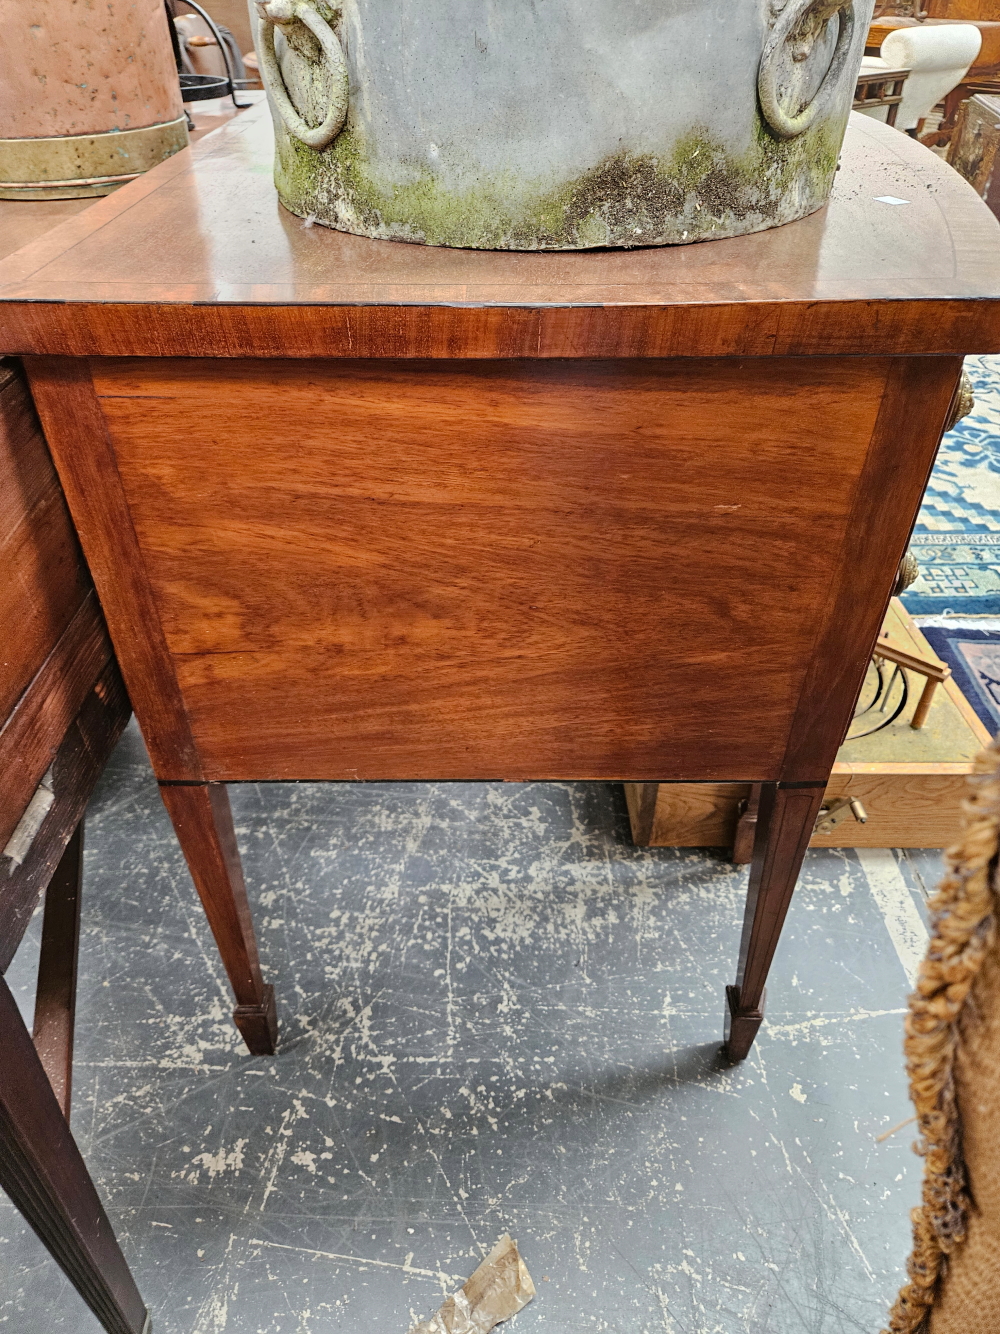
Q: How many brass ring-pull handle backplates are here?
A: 2